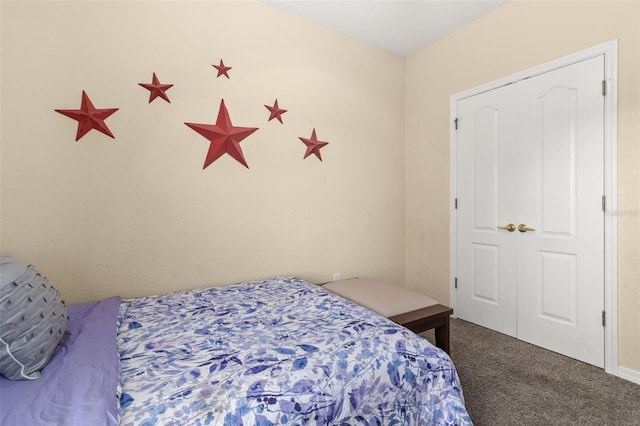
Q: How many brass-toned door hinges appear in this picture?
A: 0